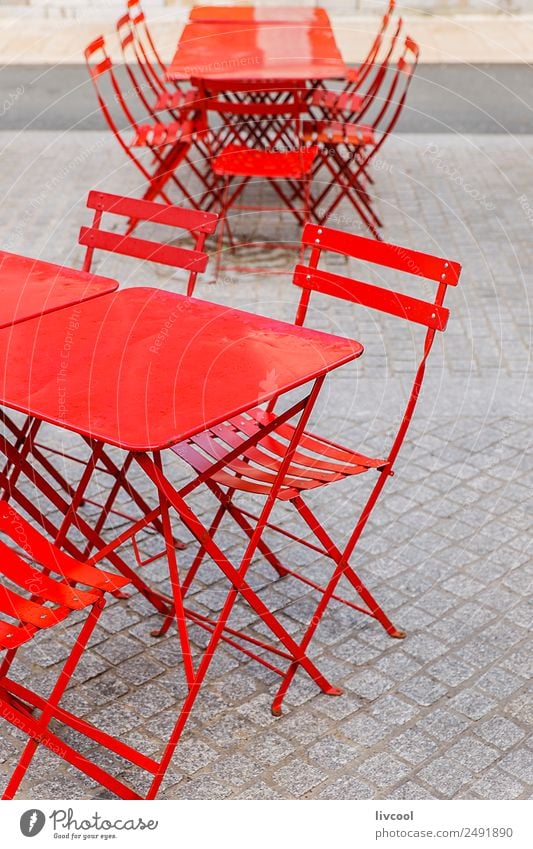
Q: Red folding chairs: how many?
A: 10